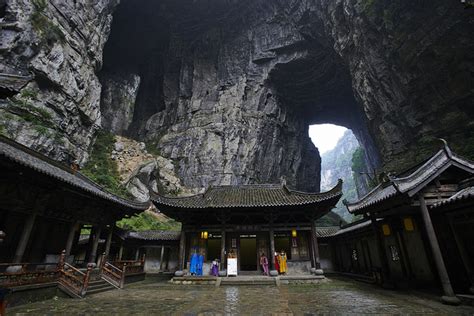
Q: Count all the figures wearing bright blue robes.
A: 2